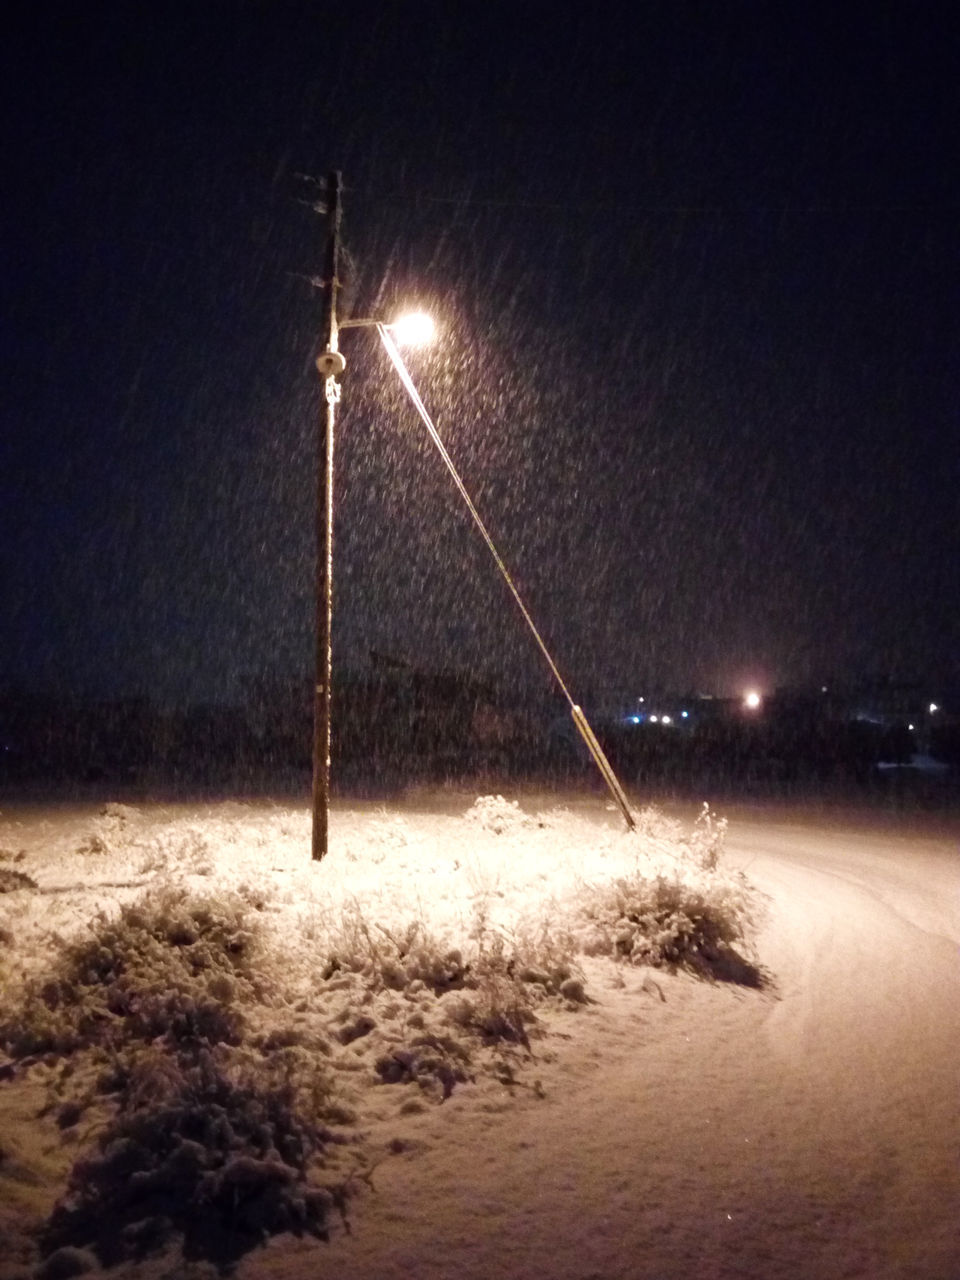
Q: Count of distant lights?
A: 9